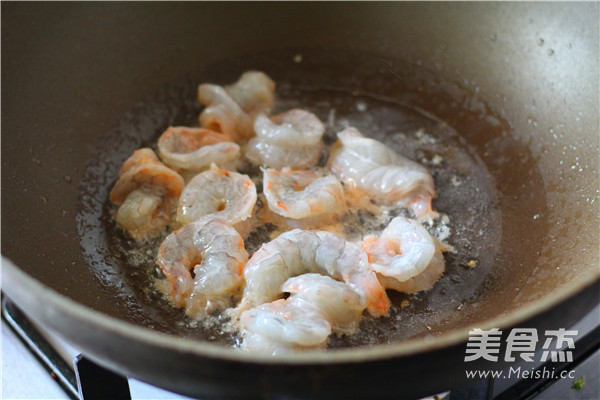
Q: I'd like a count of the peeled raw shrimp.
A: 11